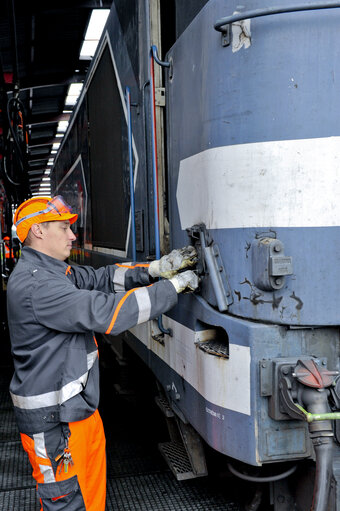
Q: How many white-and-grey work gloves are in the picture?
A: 2